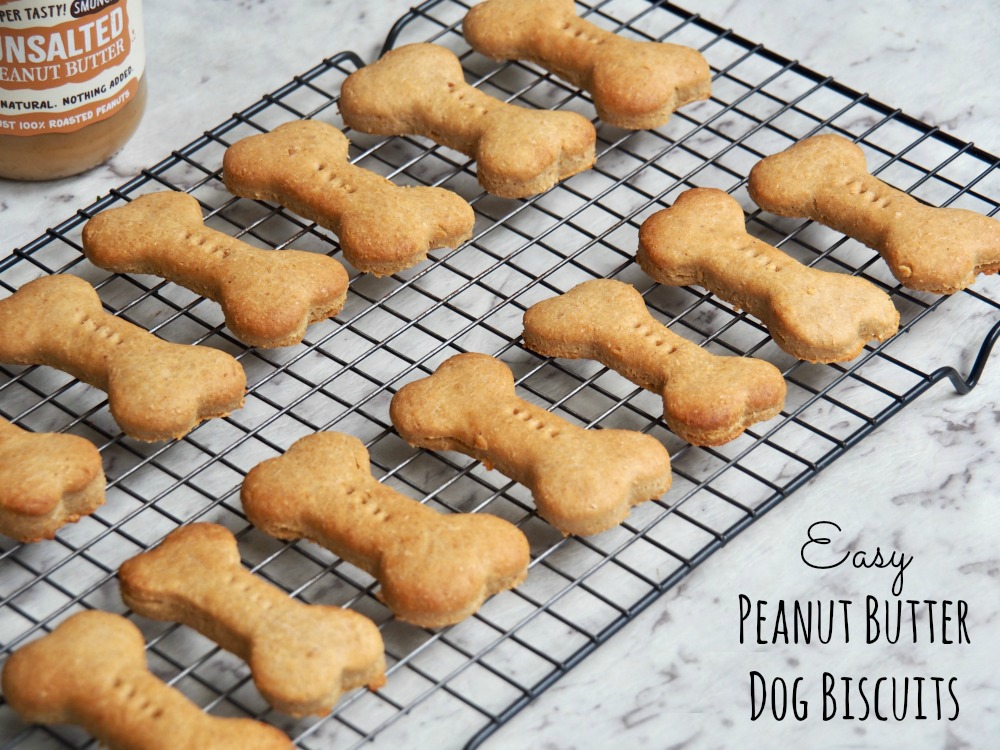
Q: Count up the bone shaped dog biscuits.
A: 13